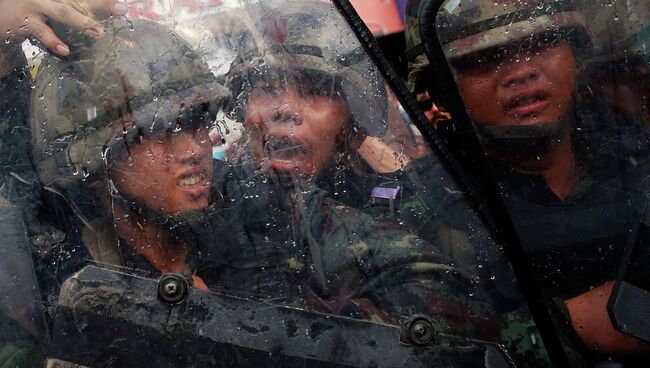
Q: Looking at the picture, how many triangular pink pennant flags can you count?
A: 0